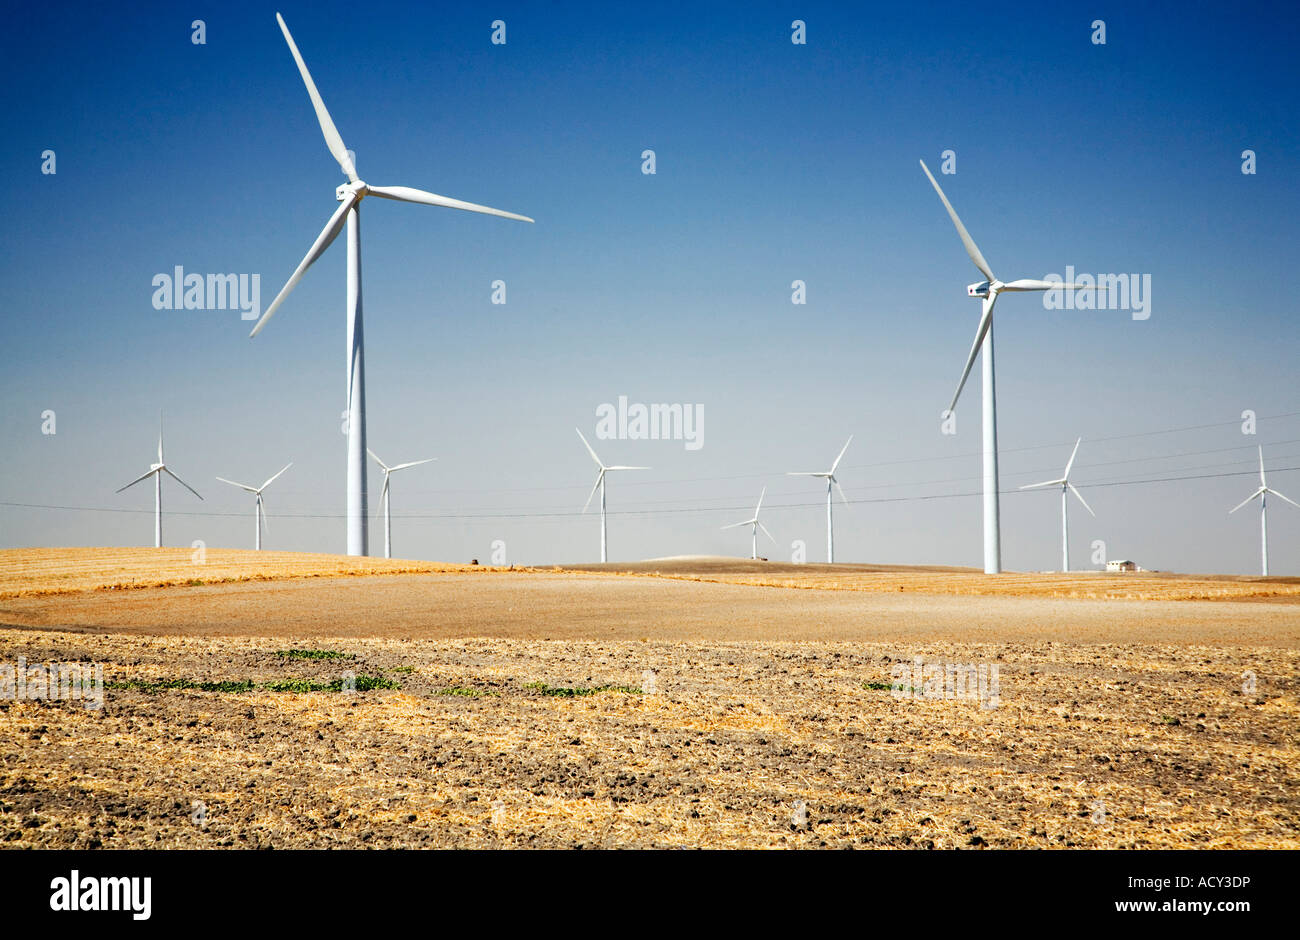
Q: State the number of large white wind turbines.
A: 2